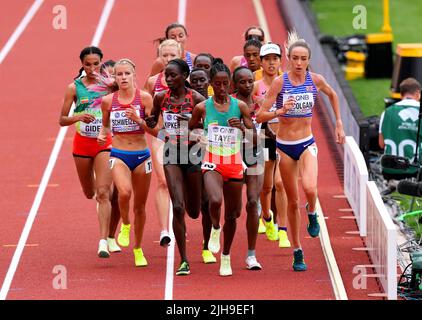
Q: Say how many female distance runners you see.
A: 14